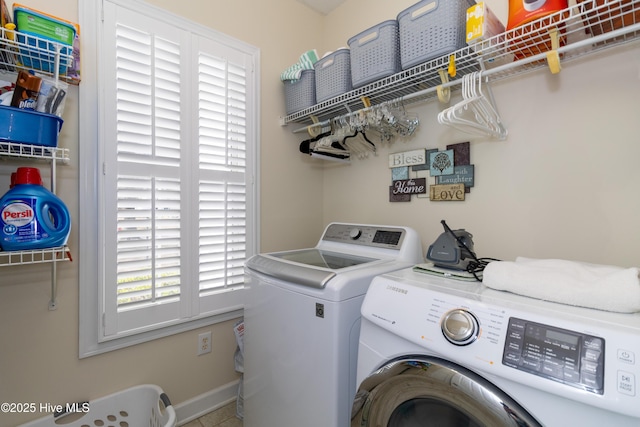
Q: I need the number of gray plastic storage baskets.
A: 4